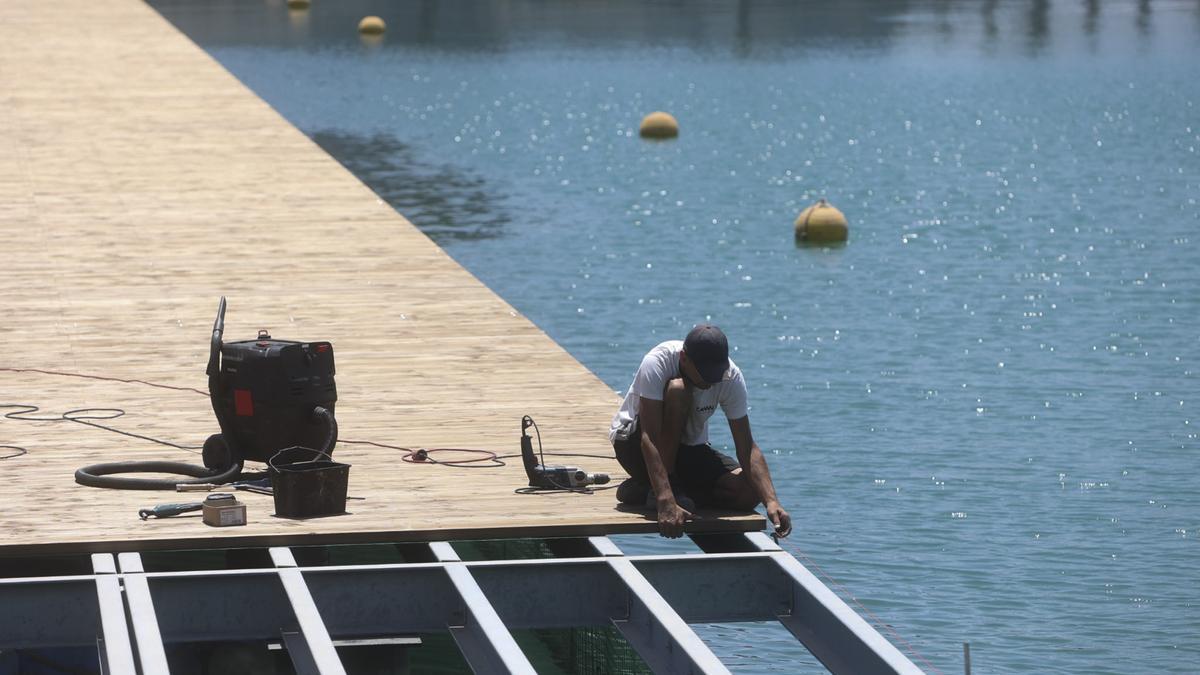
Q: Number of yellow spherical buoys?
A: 4